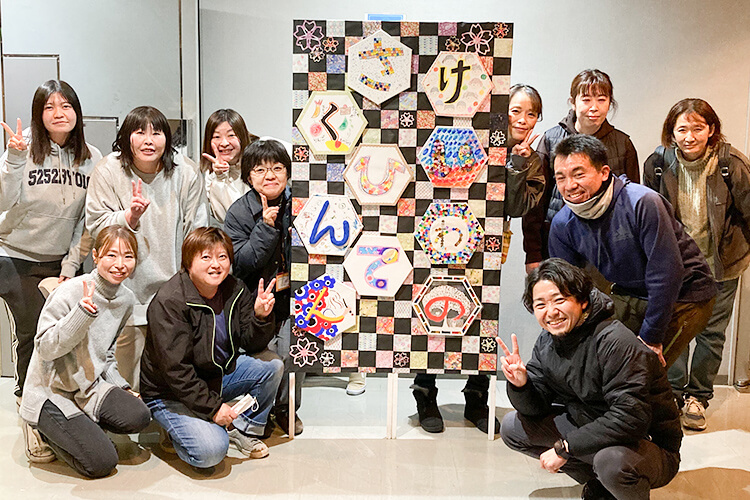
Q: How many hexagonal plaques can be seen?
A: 10